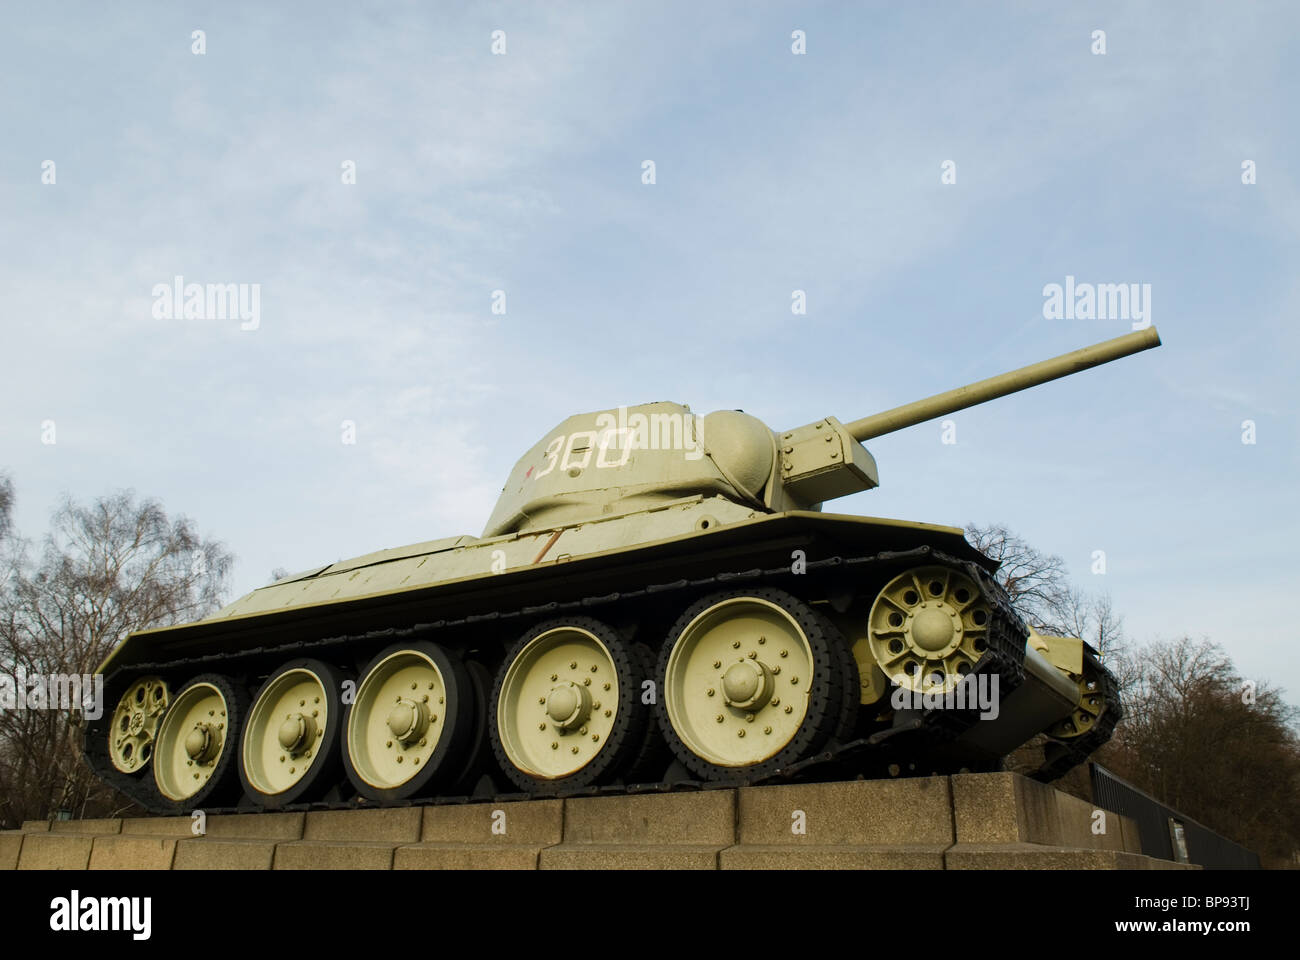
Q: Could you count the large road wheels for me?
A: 5